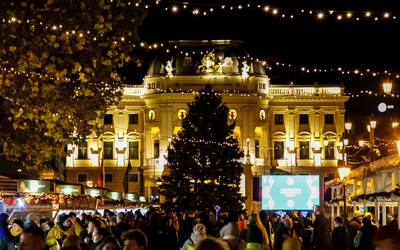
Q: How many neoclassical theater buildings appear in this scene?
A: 1